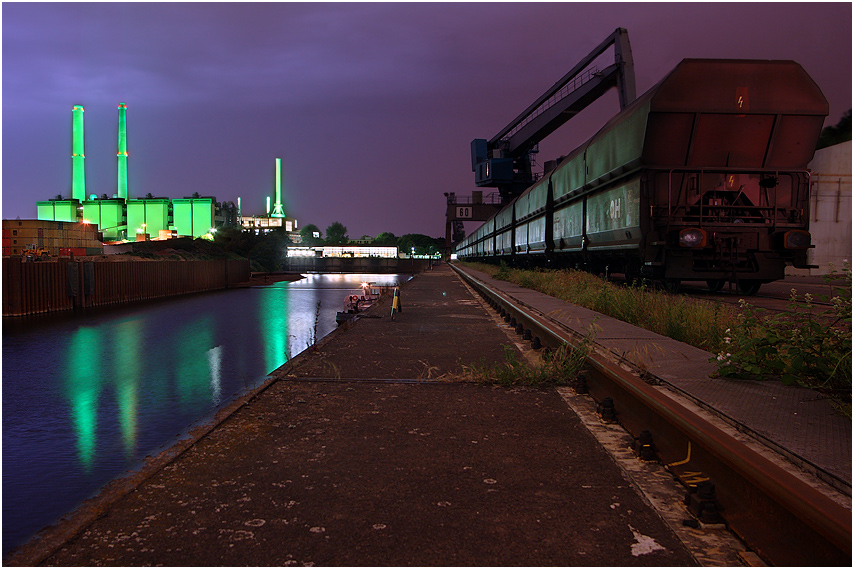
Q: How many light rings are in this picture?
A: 4